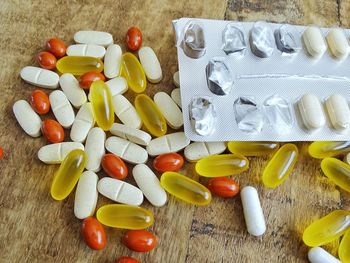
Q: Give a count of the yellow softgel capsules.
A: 14